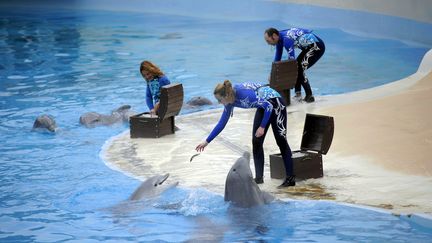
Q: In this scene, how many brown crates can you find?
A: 3